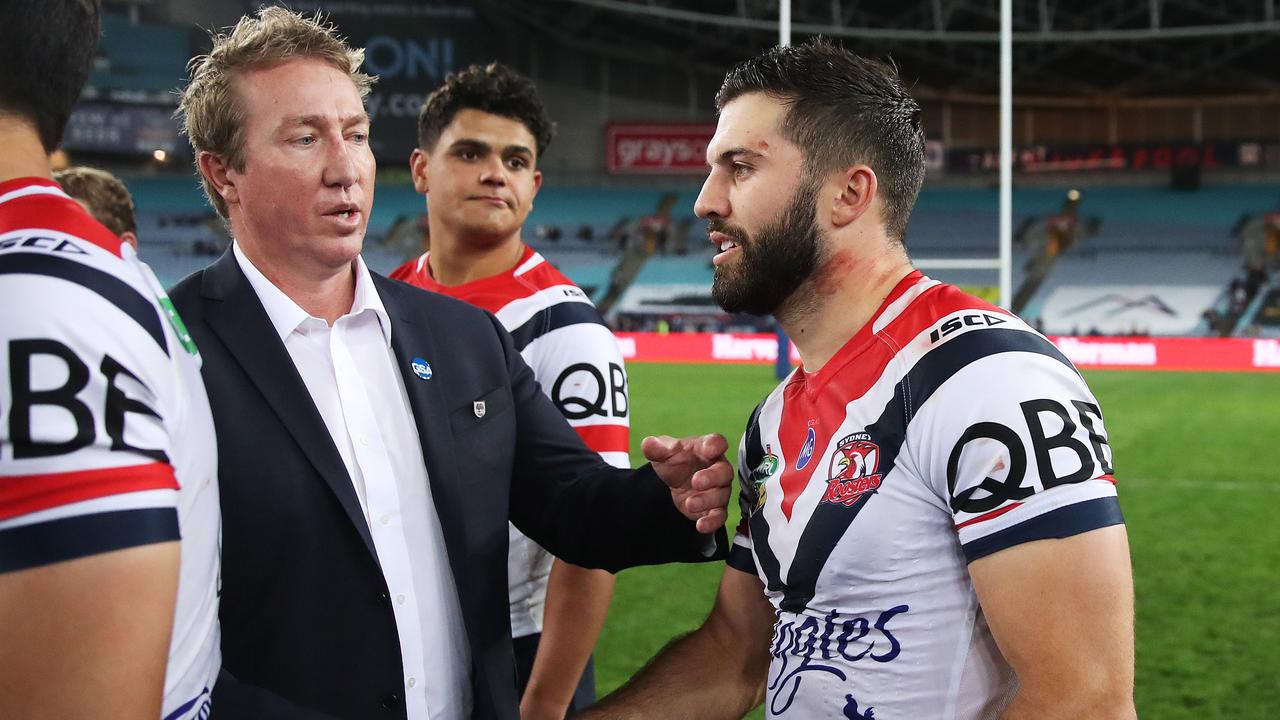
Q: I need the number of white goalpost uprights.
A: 2